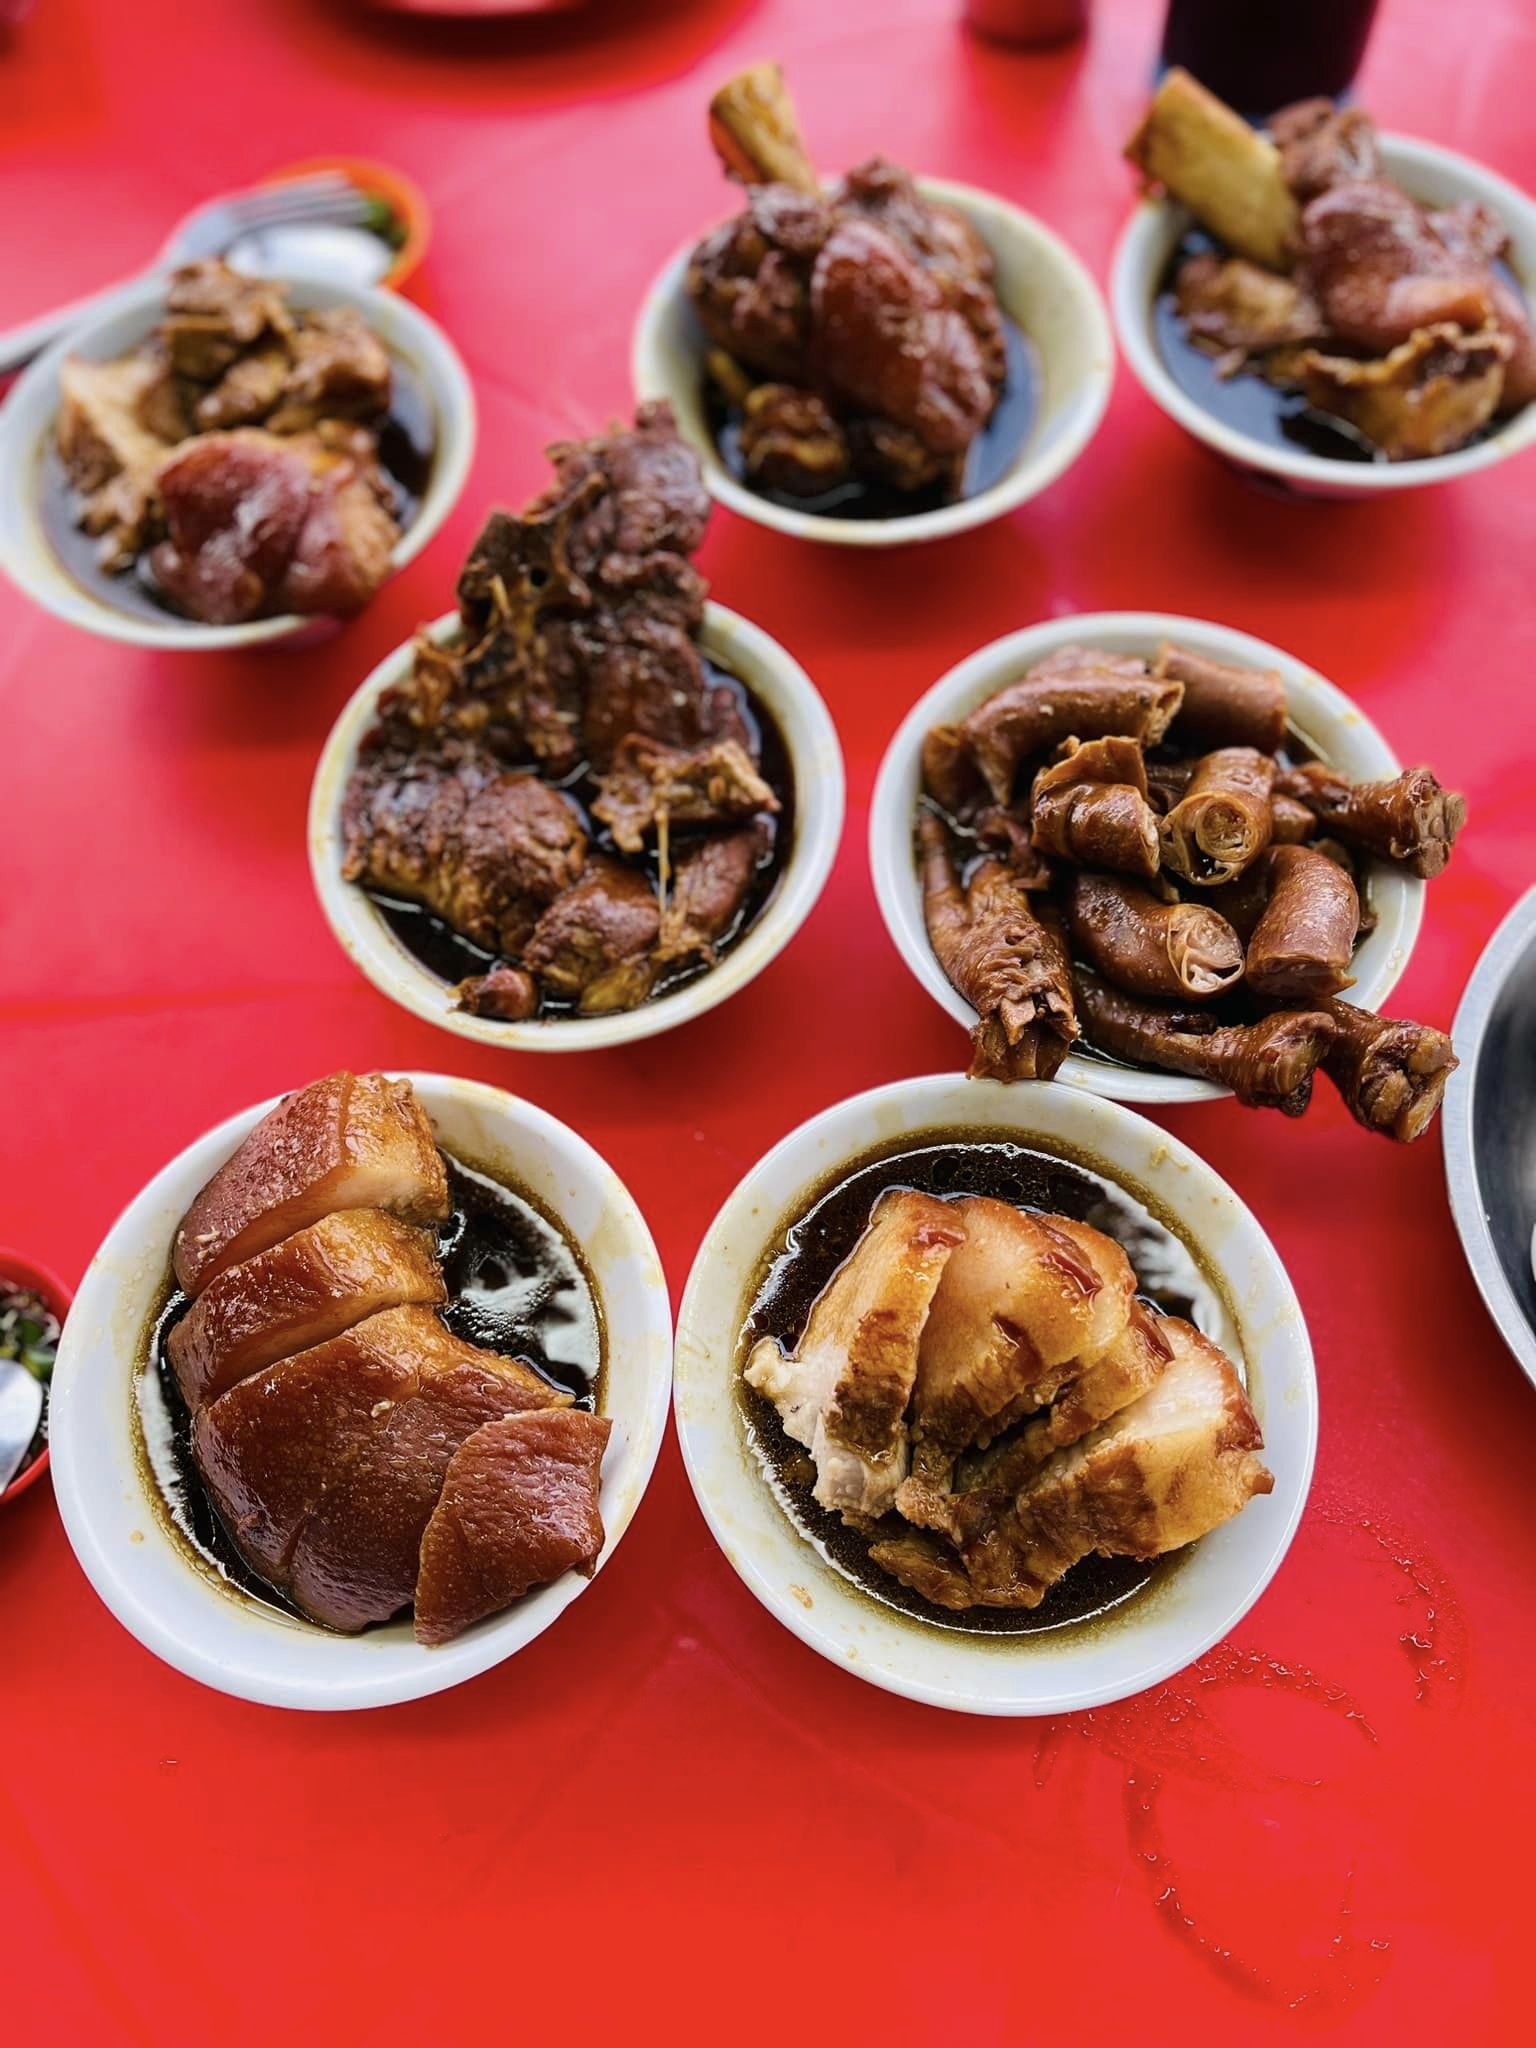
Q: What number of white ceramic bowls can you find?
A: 7